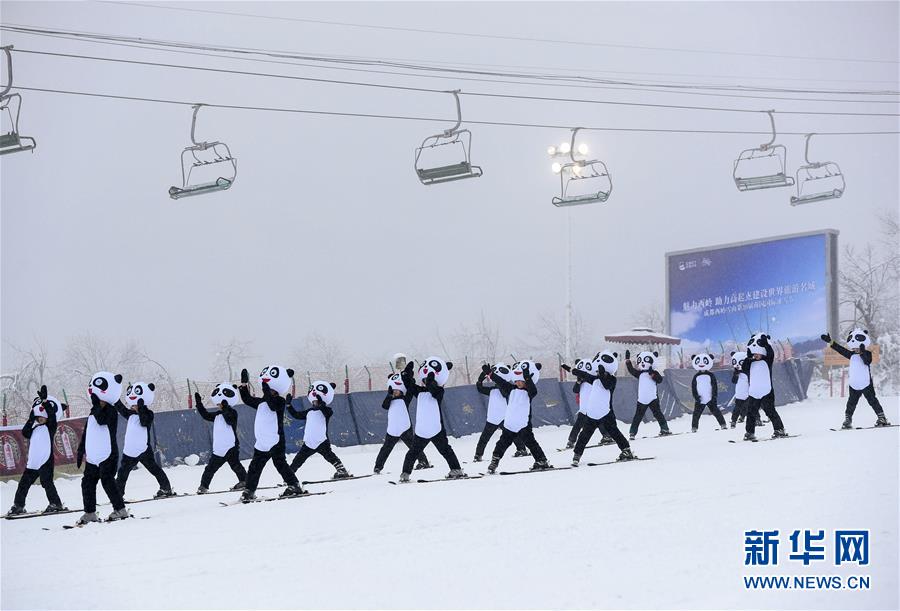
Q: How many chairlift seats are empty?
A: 6